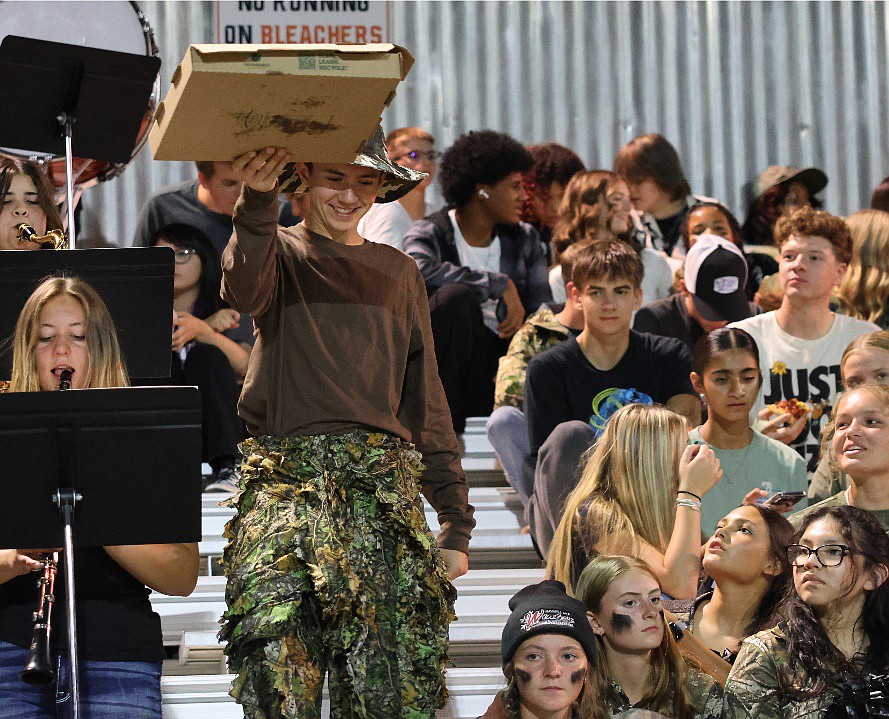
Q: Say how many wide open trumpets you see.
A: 0